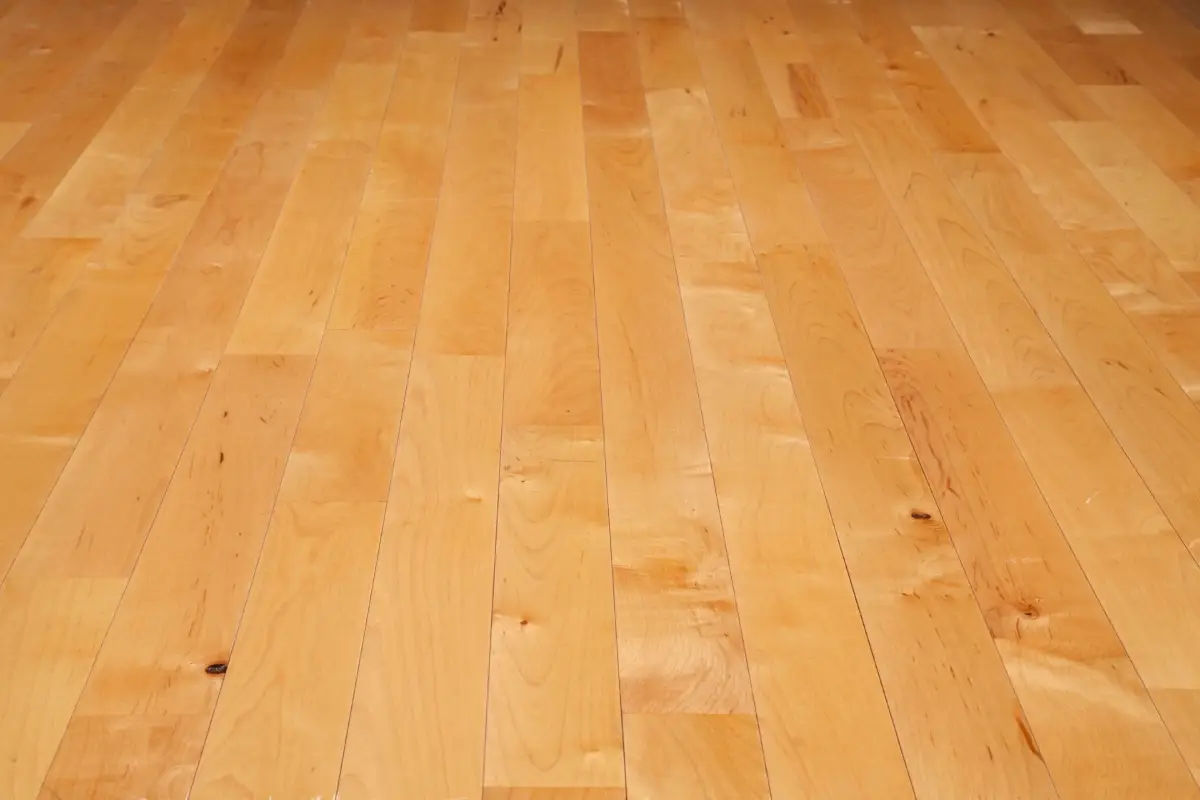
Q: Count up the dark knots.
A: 2